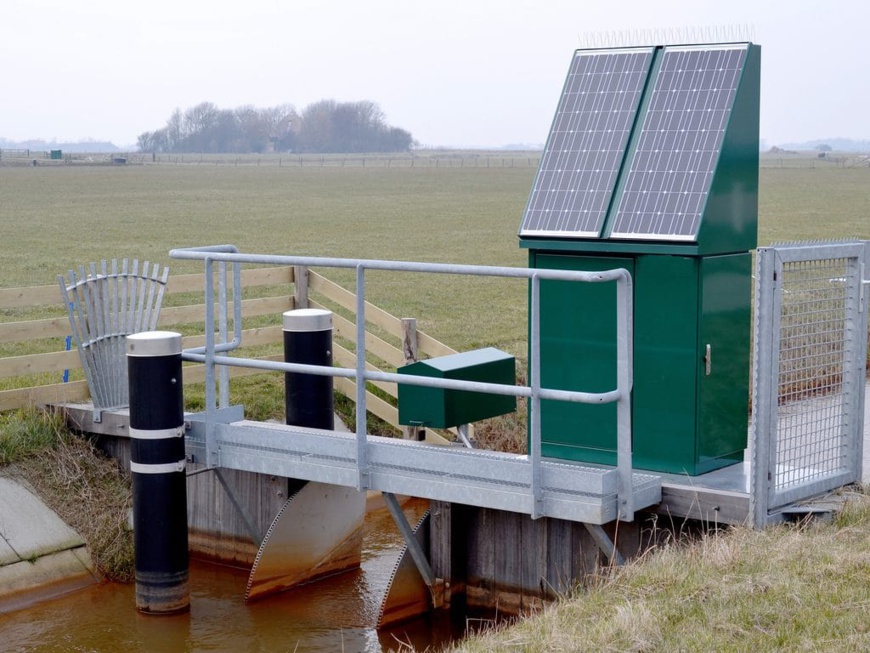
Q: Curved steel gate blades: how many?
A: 2